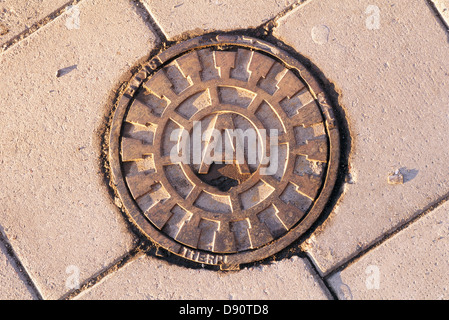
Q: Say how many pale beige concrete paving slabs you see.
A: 8